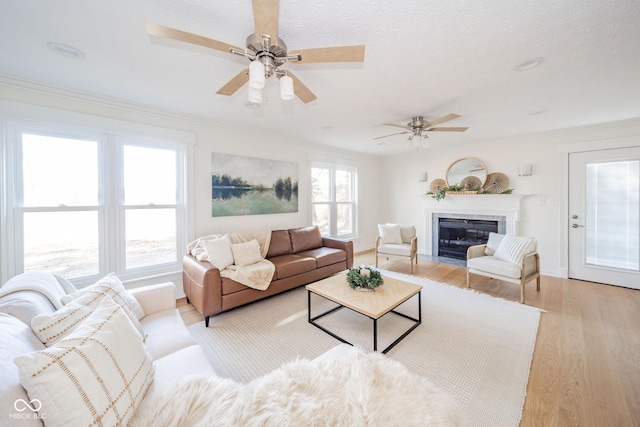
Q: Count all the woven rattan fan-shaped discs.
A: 3